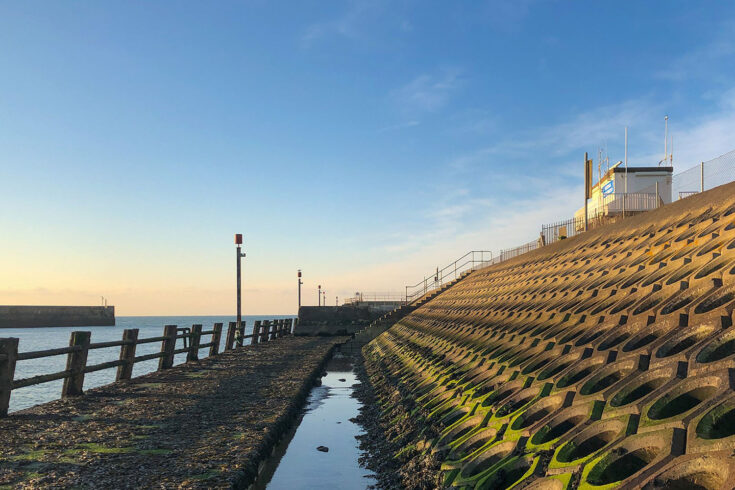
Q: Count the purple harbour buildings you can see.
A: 0